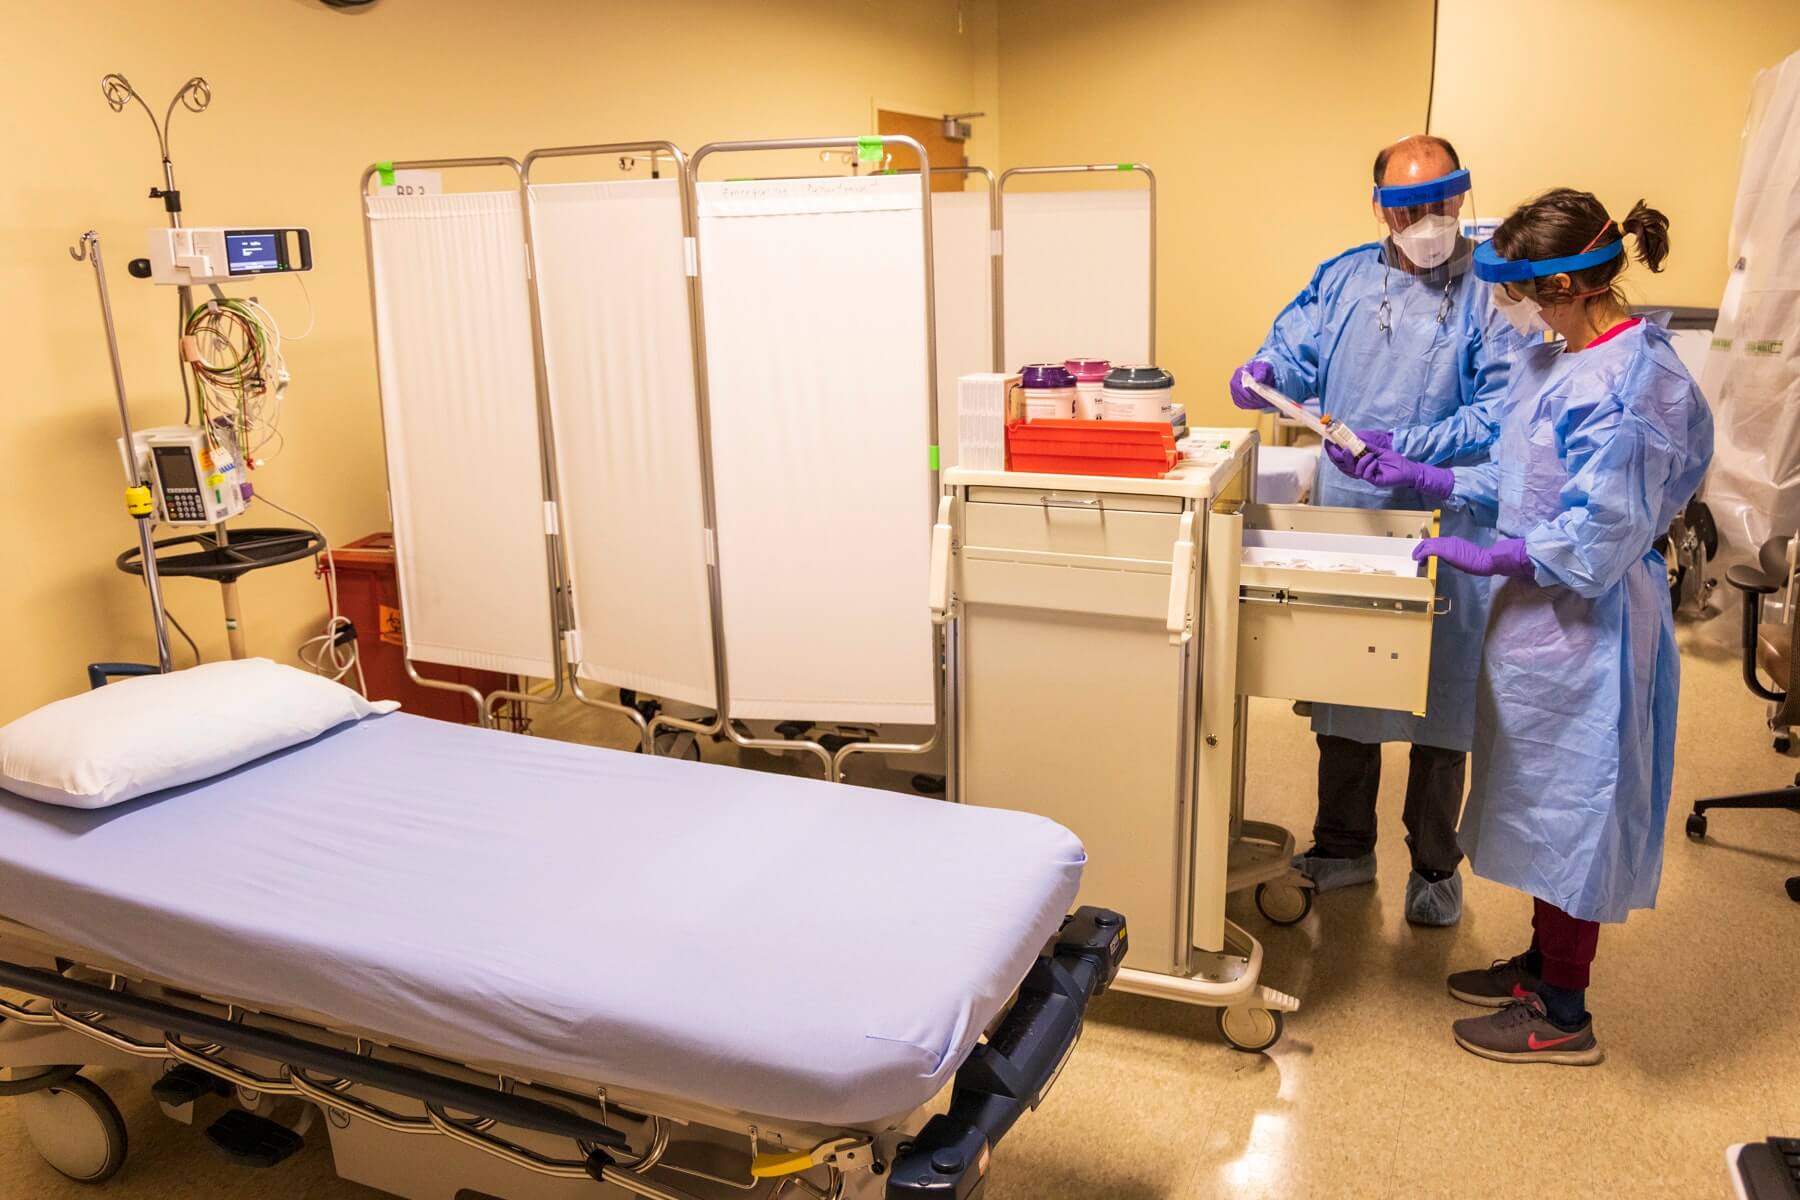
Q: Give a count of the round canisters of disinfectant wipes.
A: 3